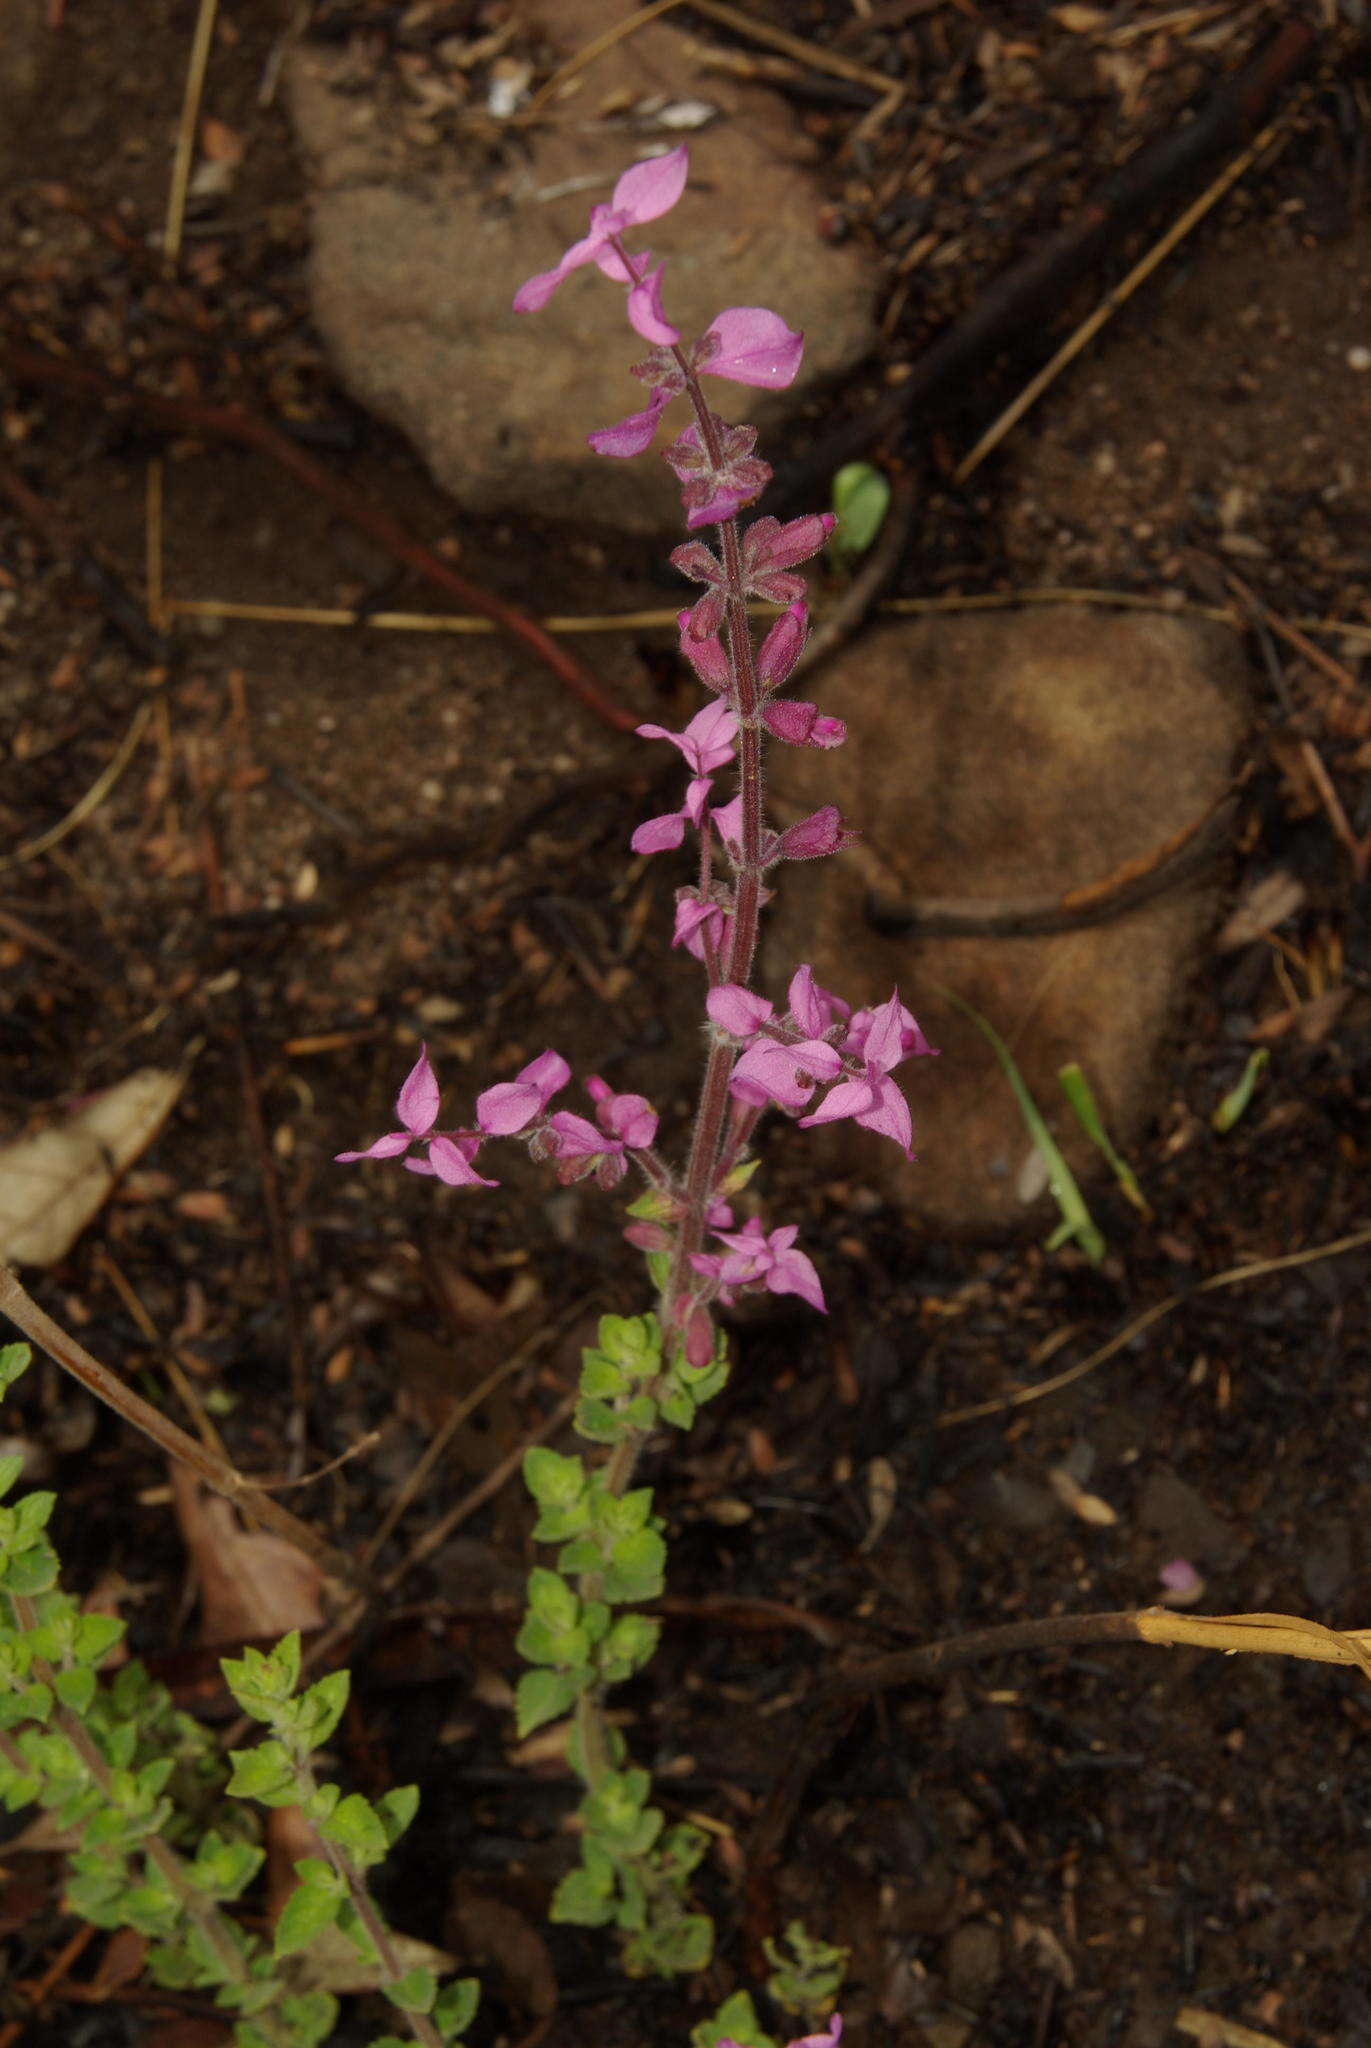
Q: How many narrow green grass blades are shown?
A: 3